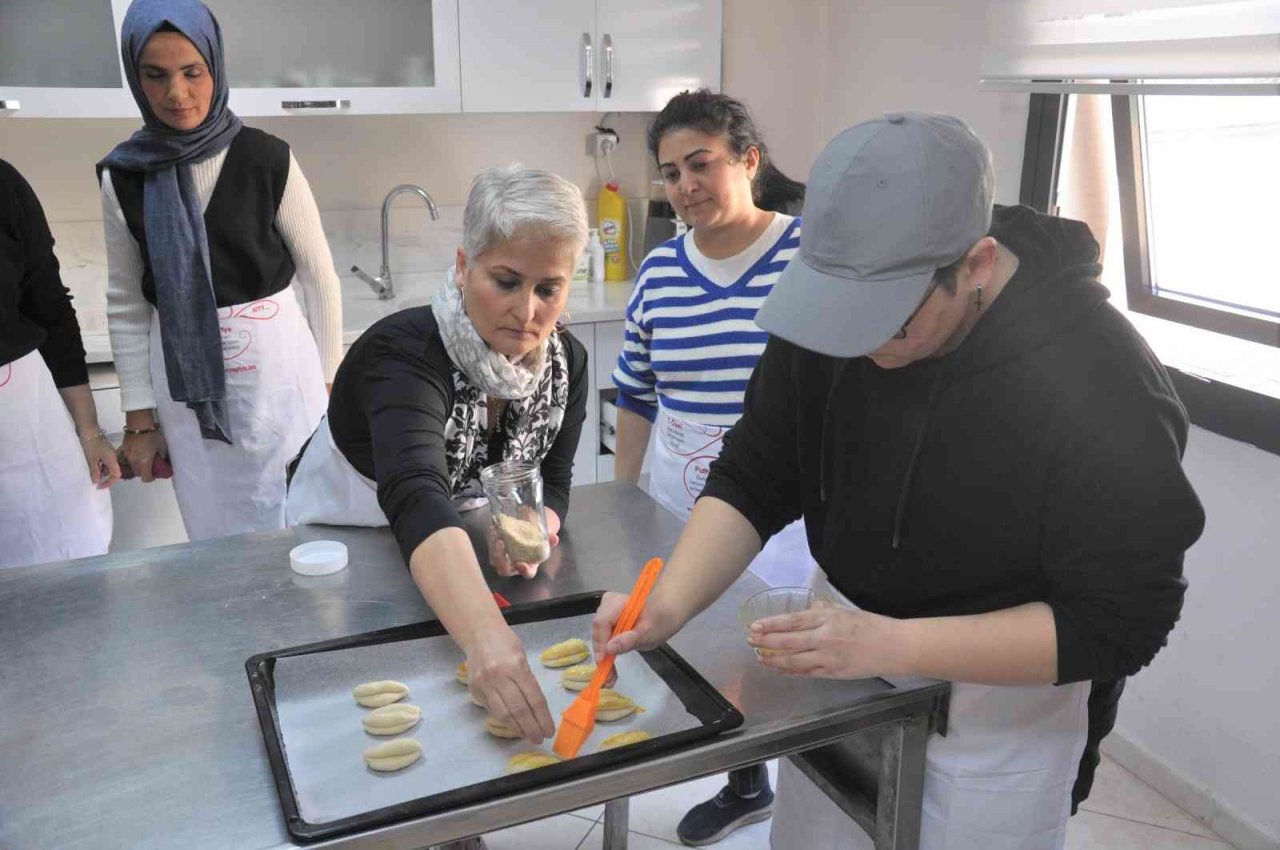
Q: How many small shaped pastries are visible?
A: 11